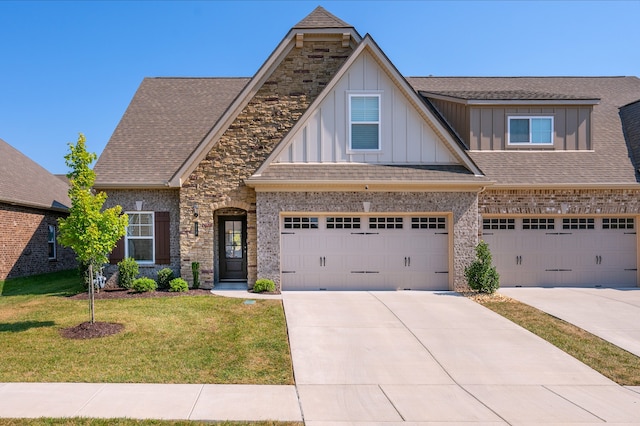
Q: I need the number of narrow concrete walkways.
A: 2